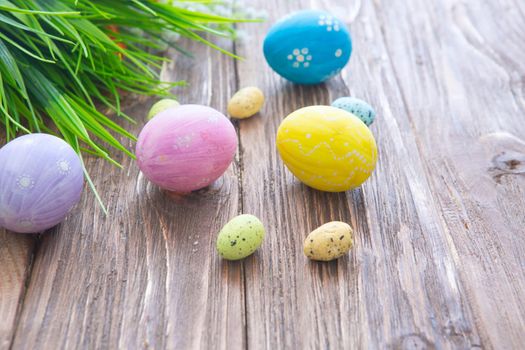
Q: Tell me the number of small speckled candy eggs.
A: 5